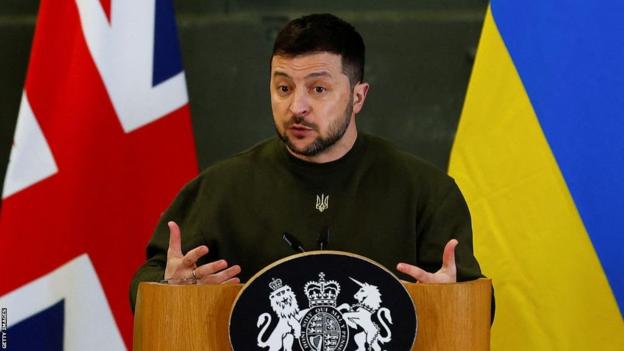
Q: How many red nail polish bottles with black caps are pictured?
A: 0